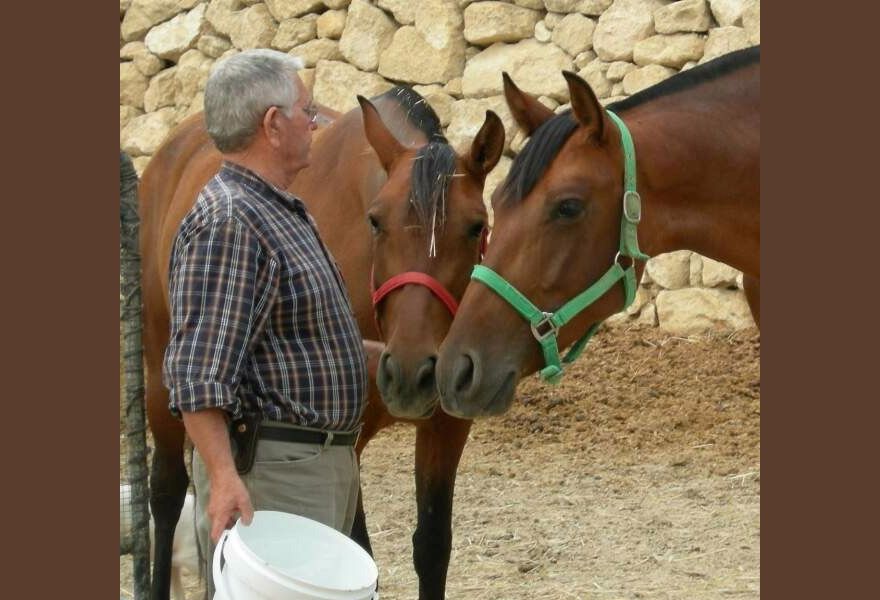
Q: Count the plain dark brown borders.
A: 2